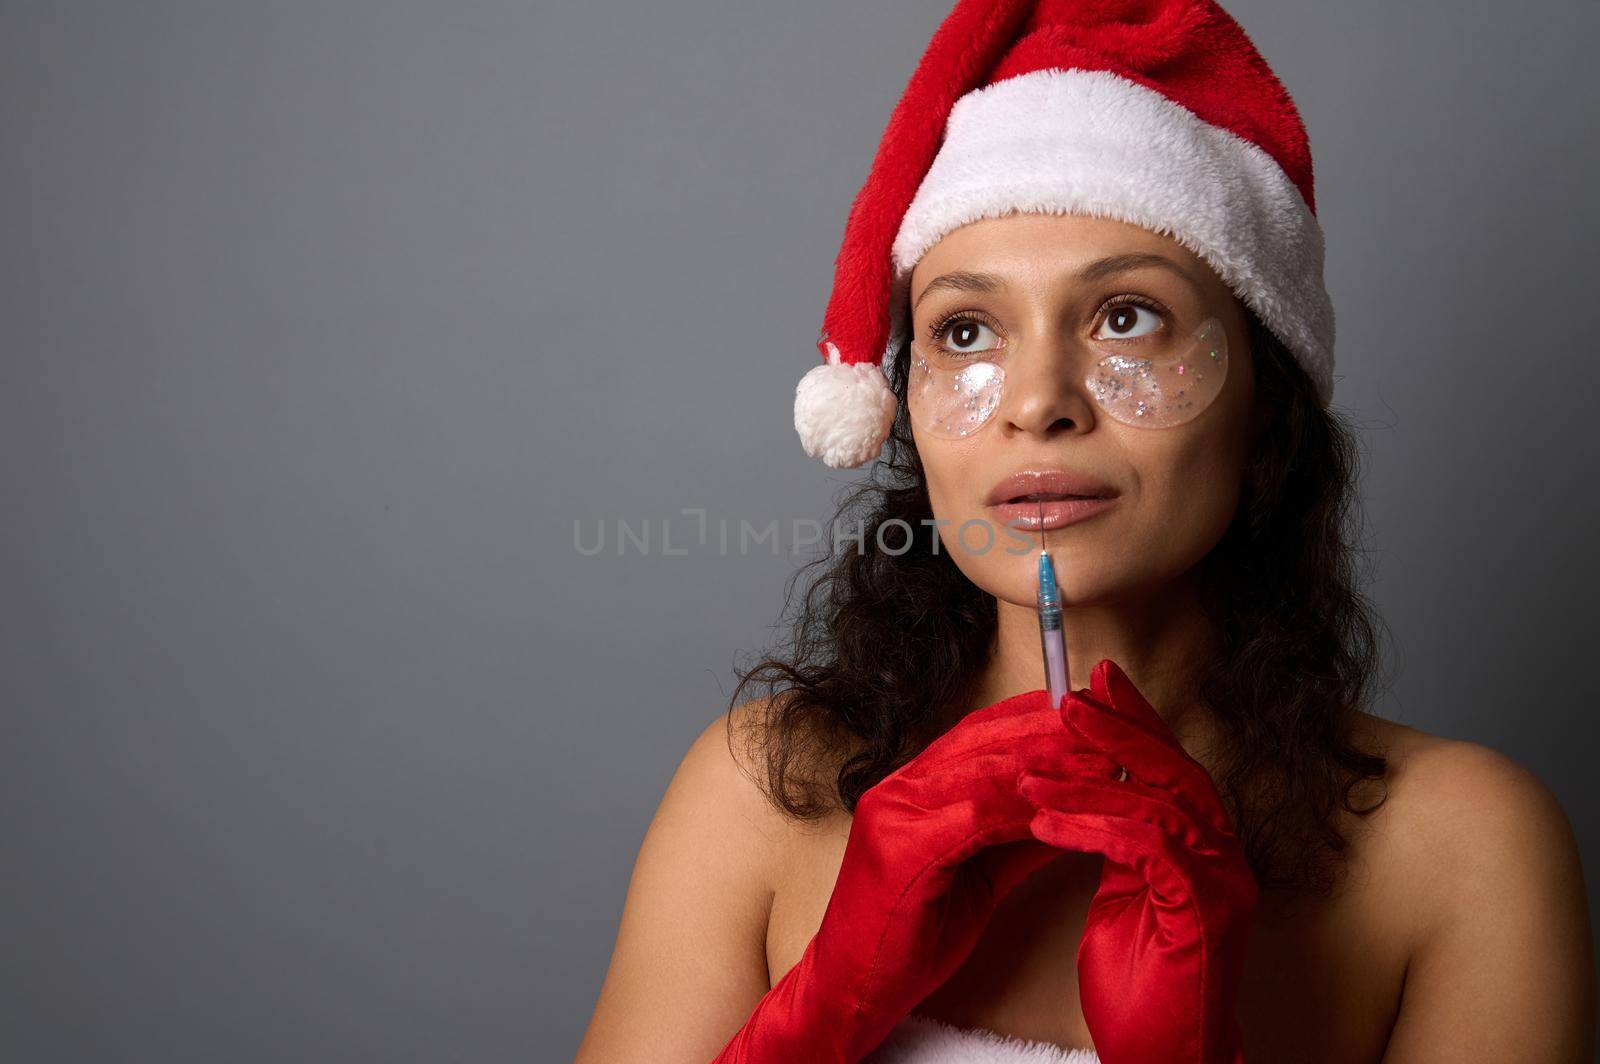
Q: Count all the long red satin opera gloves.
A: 2